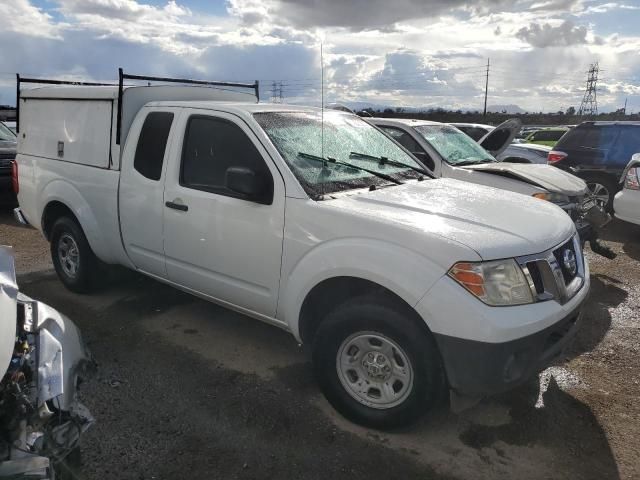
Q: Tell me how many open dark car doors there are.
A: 0